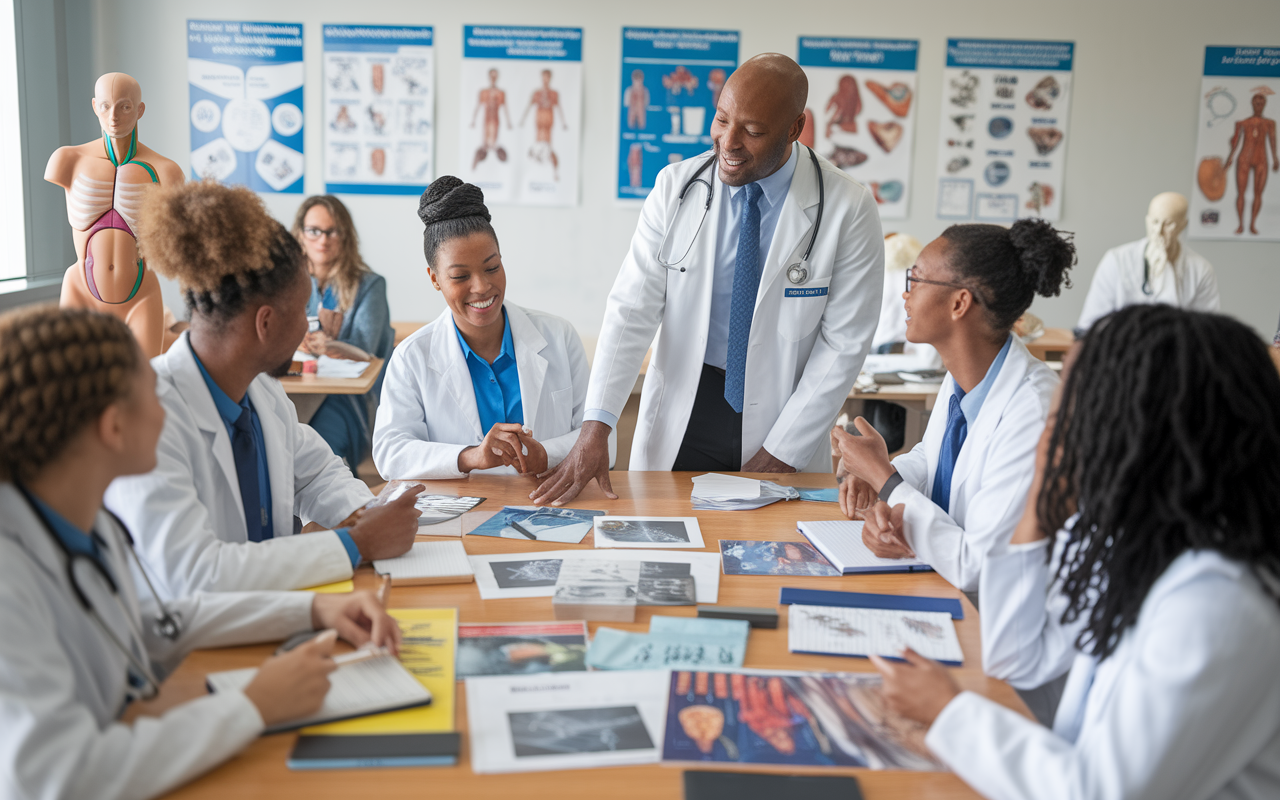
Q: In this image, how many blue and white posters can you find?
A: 7